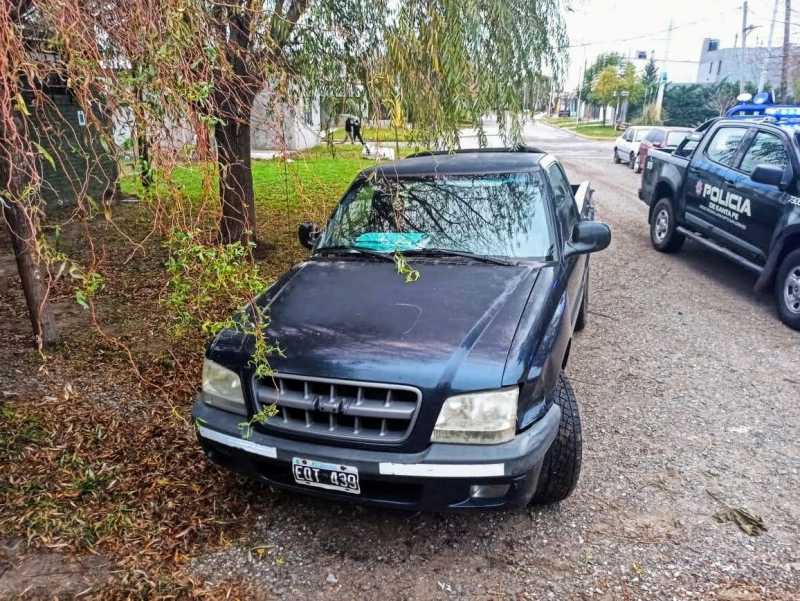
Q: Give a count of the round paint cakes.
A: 0